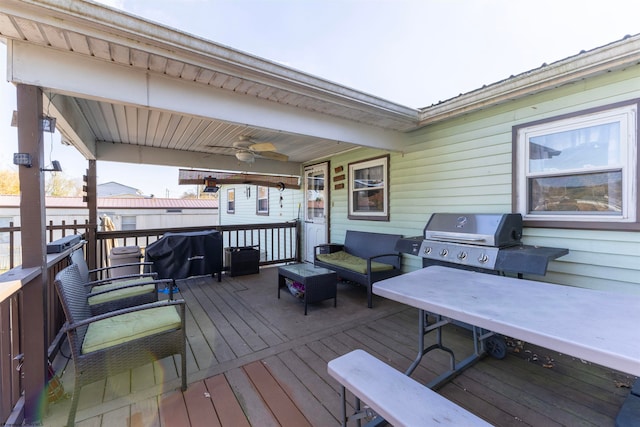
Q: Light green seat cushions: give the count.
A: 3